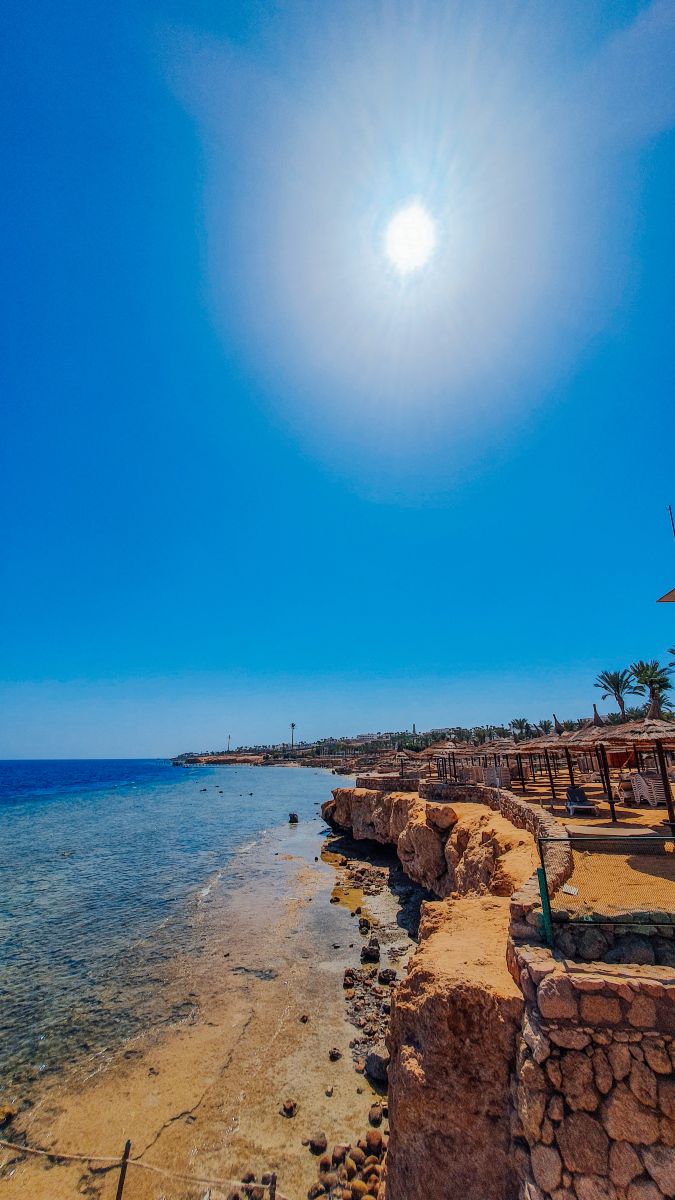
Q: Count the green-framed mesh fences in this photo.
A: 1